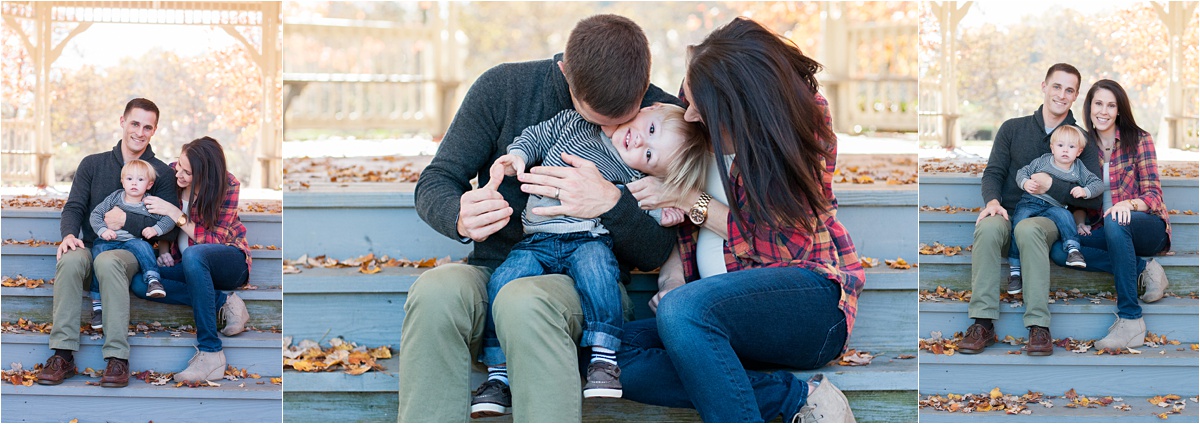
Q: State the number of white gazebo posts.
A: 6